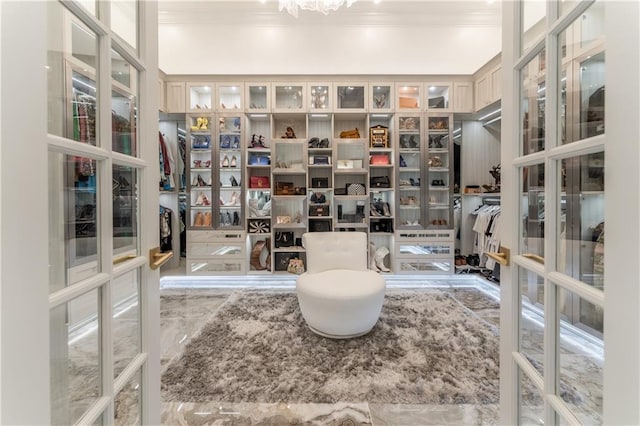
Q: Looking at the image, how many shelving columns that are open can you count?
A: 5